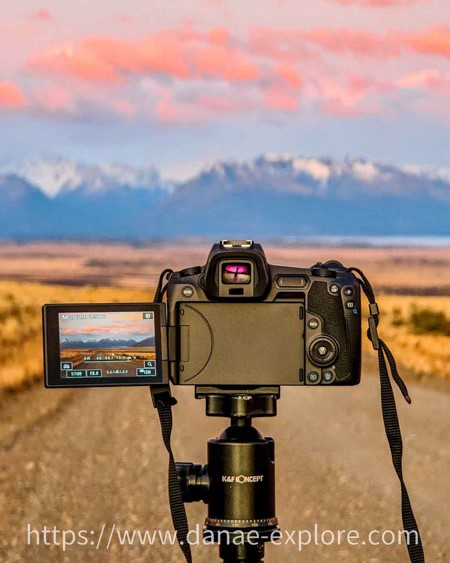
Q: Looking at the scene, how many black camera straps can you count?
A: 2